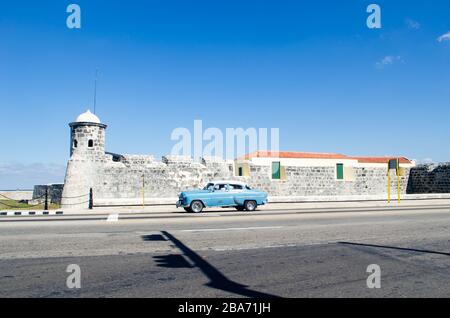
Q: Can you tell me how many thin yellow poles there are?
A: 3